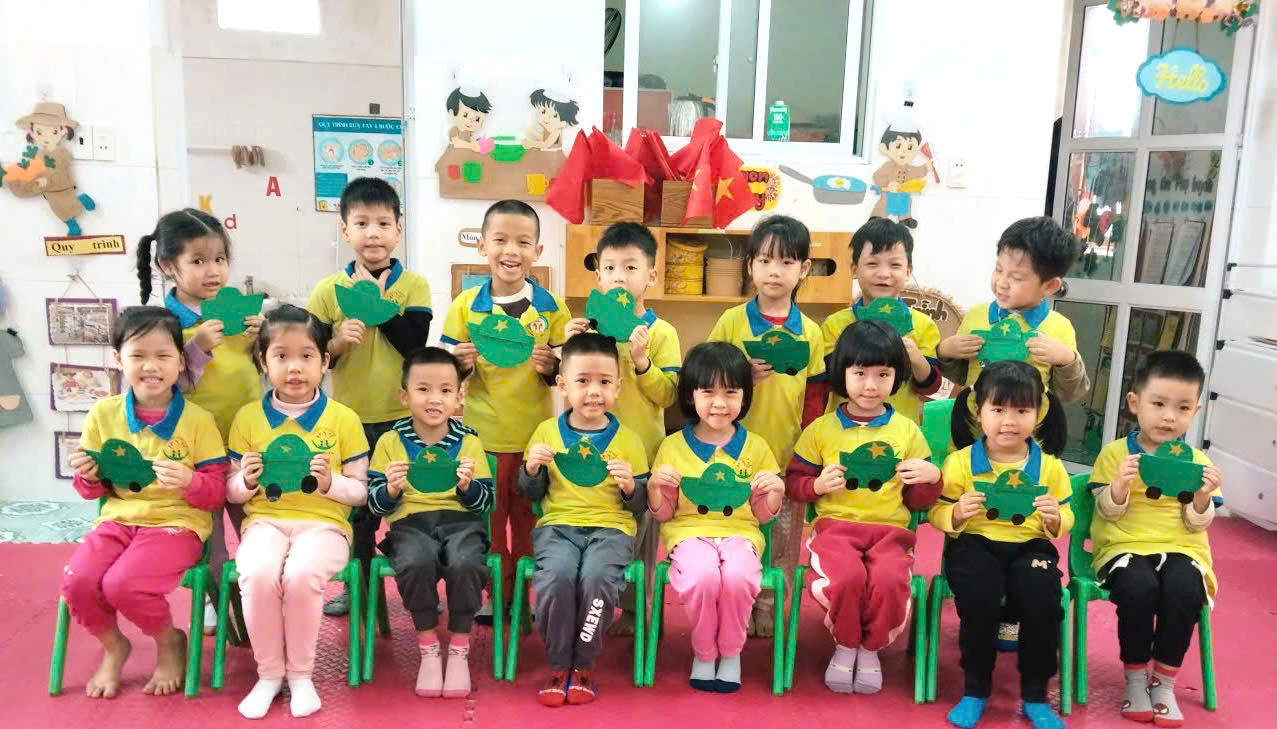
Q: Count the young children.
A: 15